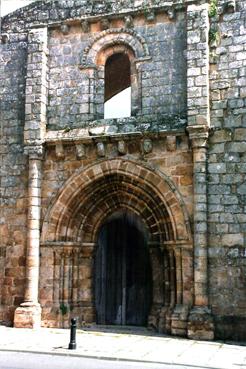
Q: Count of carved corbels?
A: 12